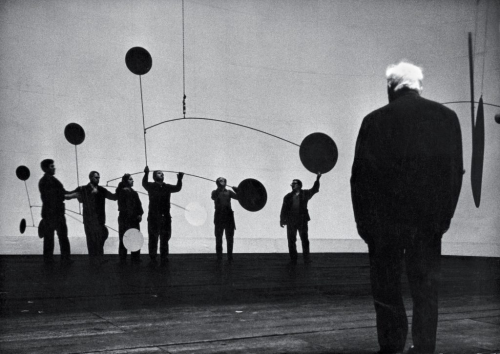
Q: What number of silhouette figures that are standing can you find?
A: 7